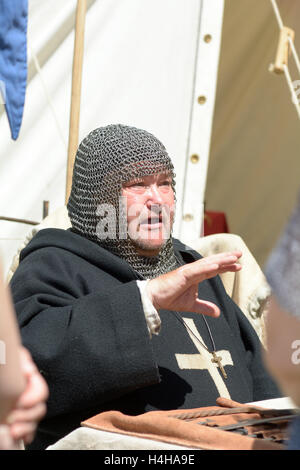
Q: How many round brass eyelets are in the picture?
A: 4